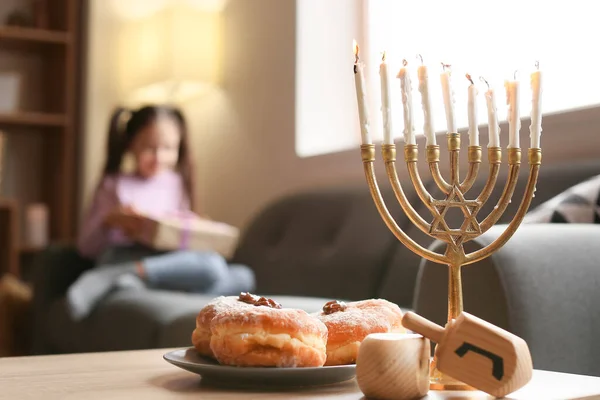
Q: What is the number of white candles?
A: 9